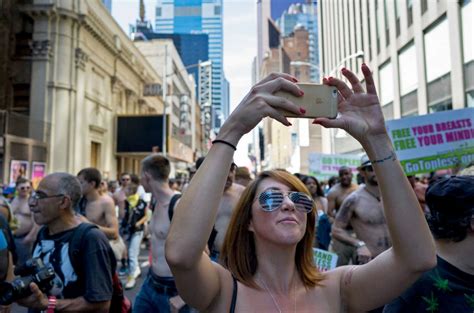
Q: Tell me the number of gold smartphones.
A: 1